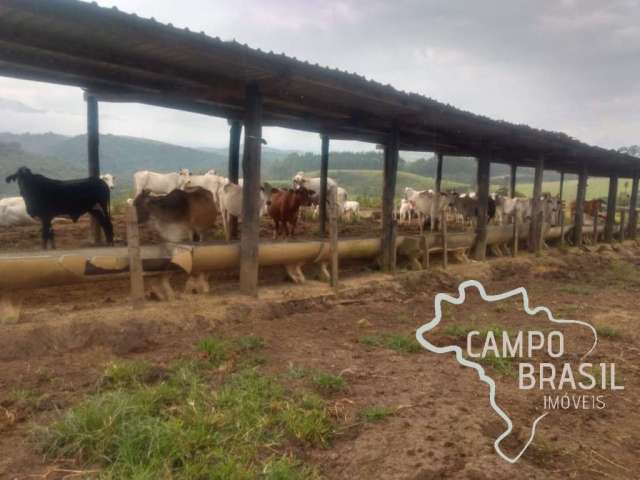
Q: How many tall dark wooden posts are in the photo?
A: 13